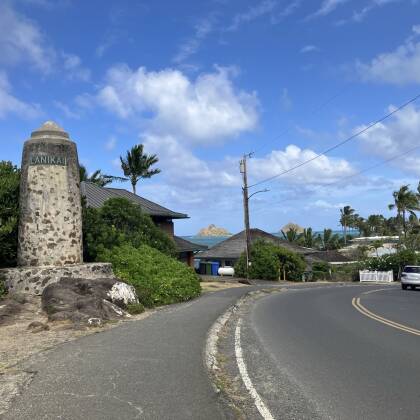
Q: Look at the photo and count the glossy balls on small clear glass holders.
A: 0